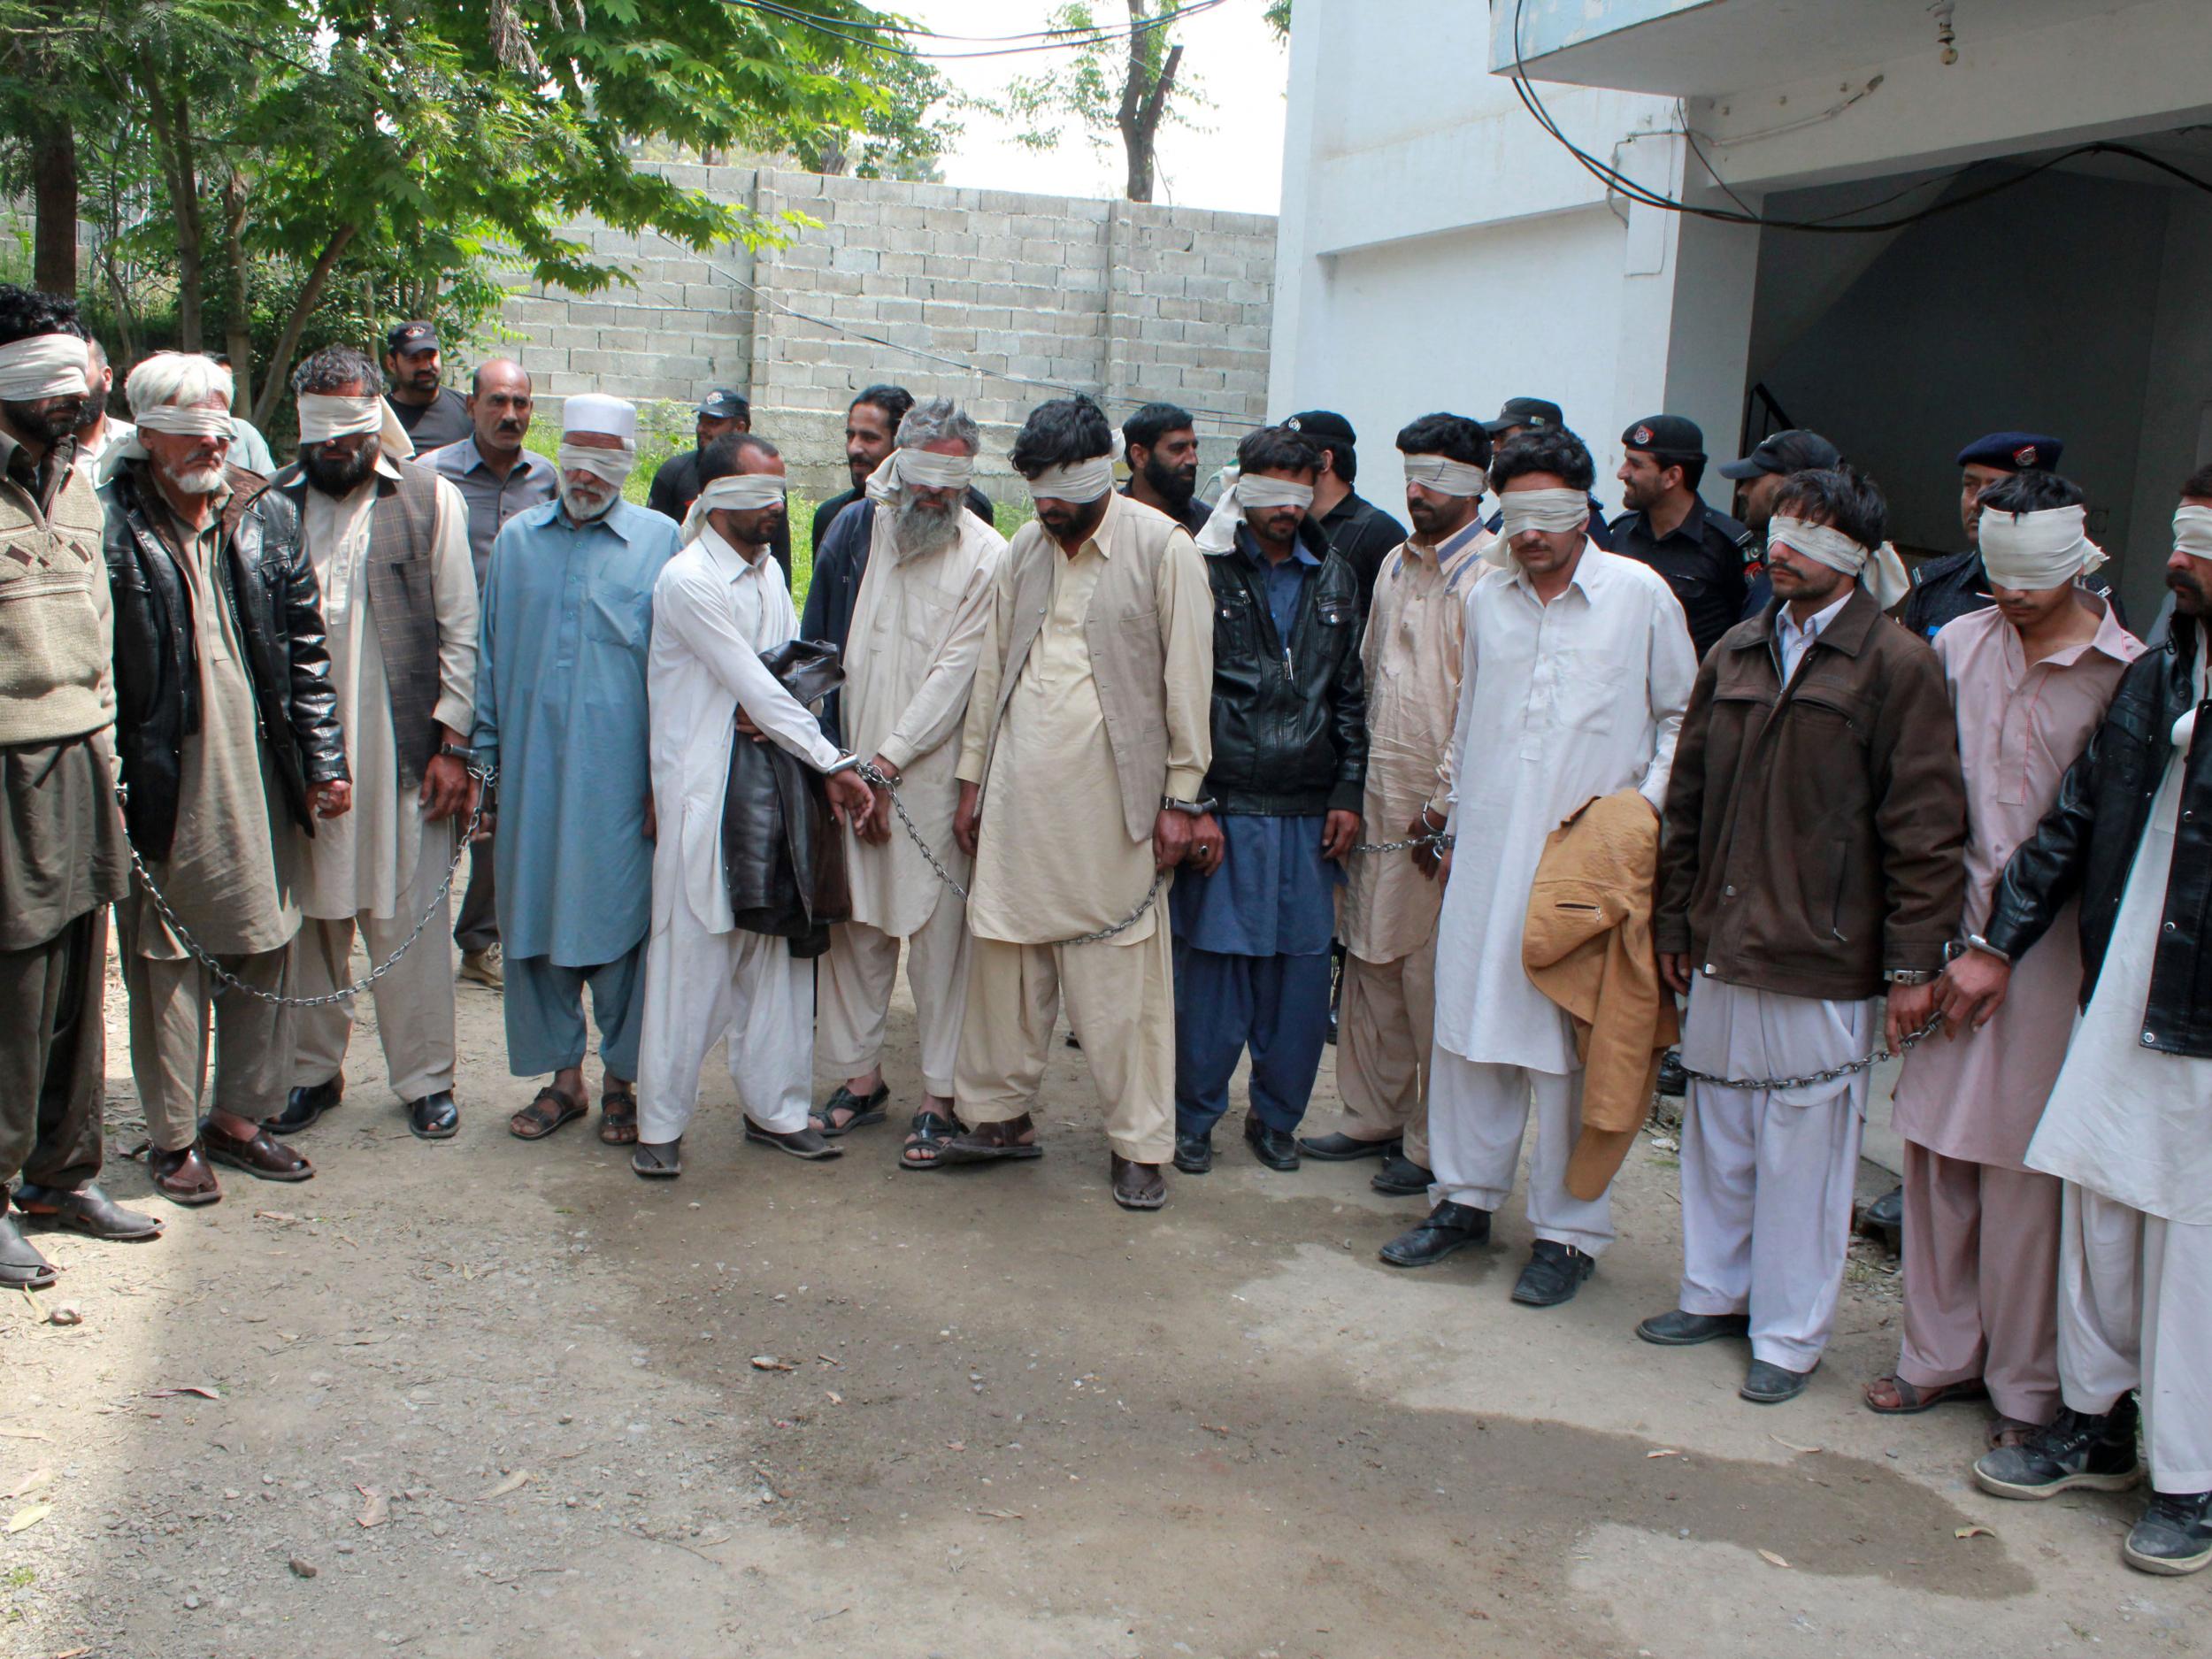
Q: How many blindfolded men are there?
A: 13